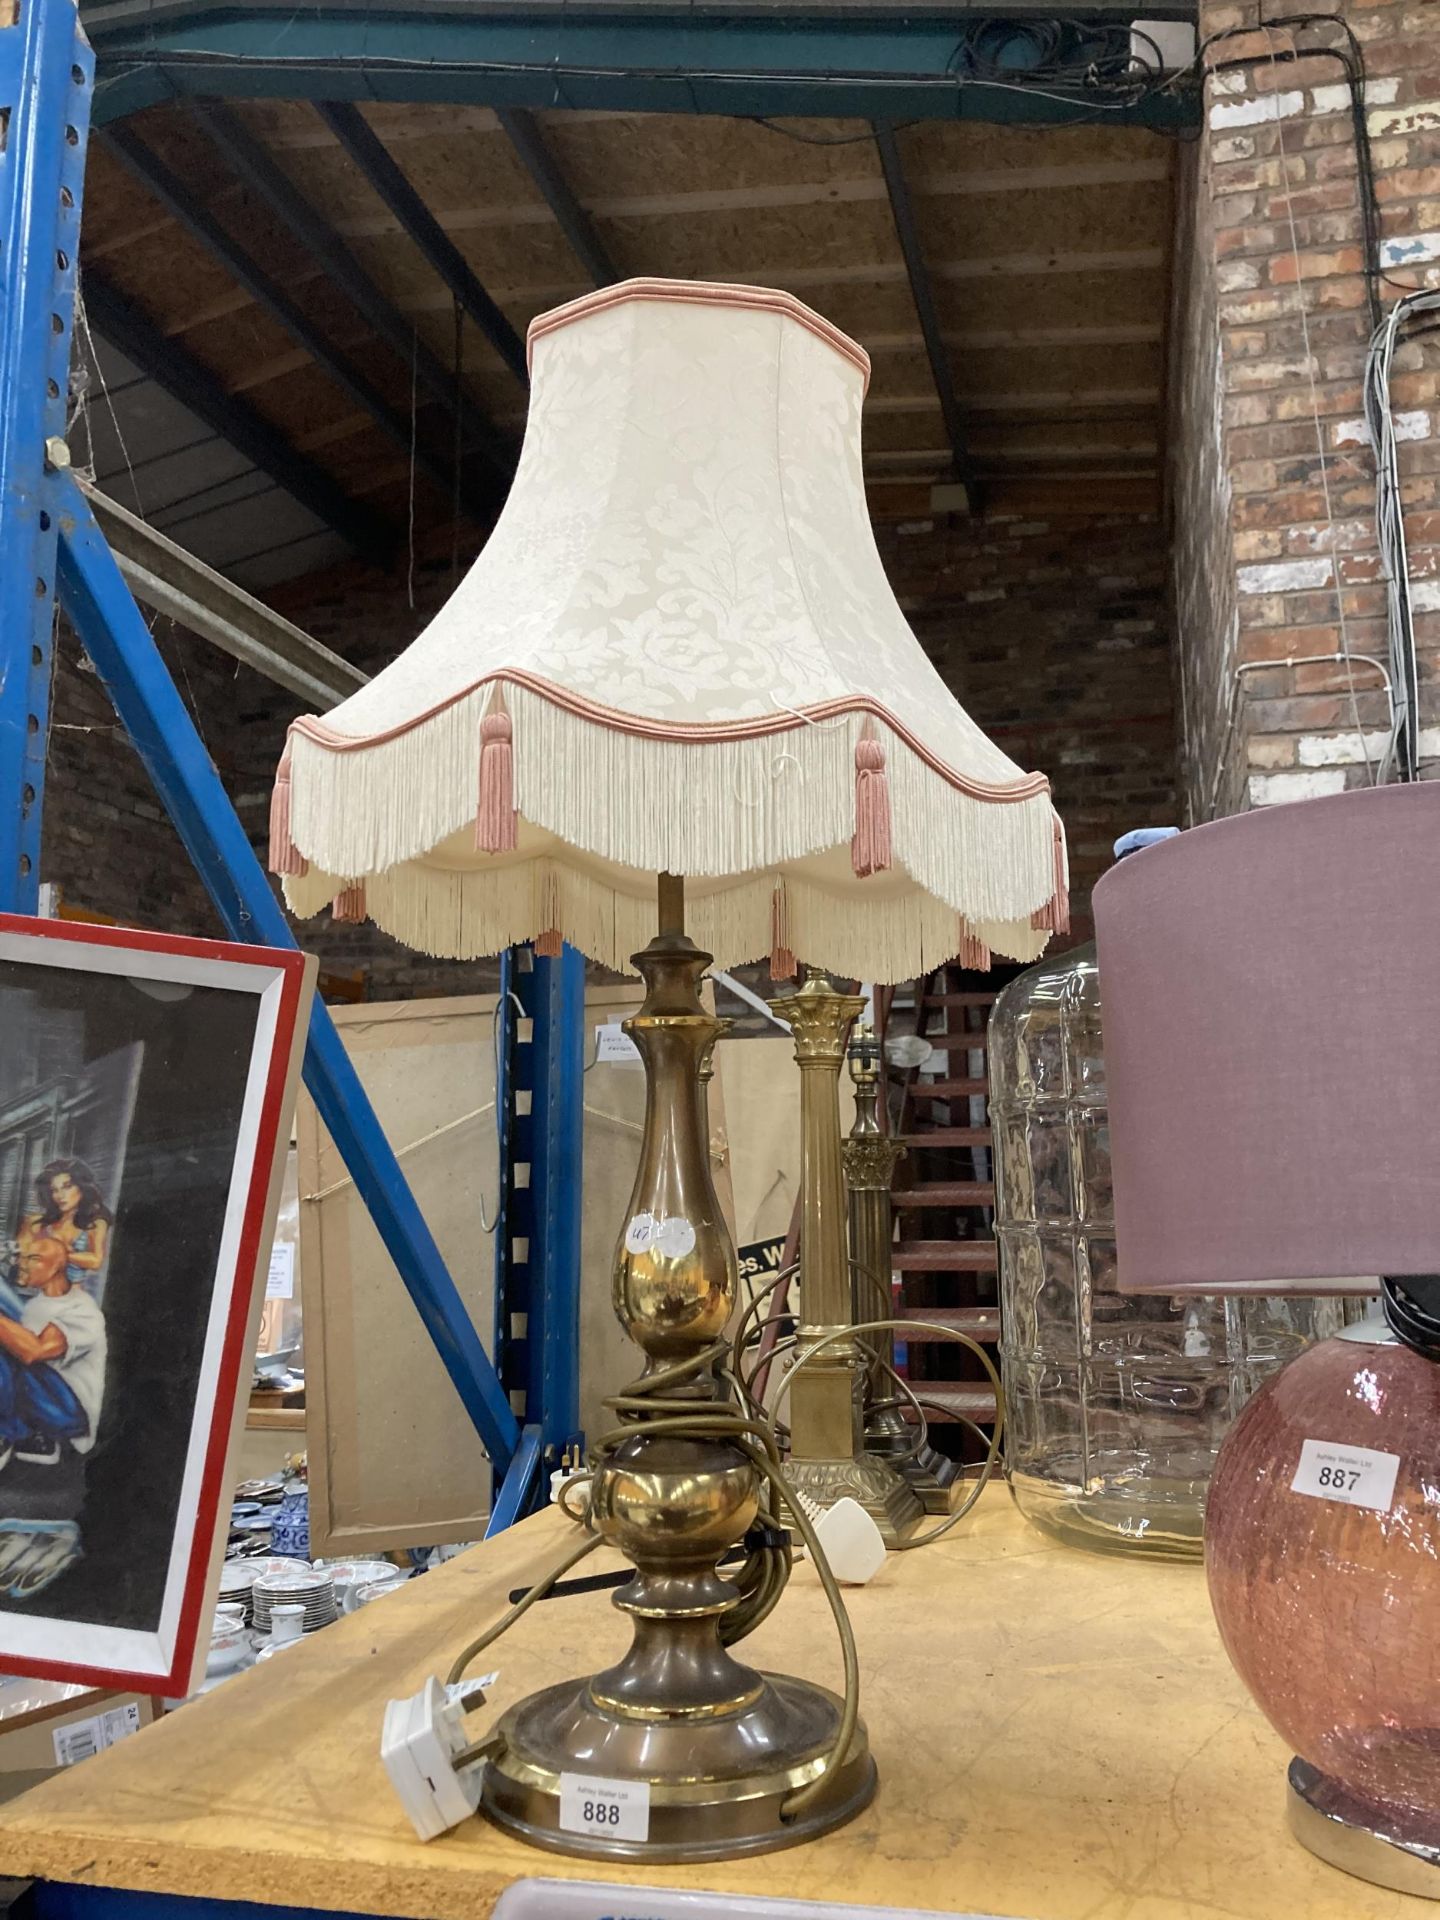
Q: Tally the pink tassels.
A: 8